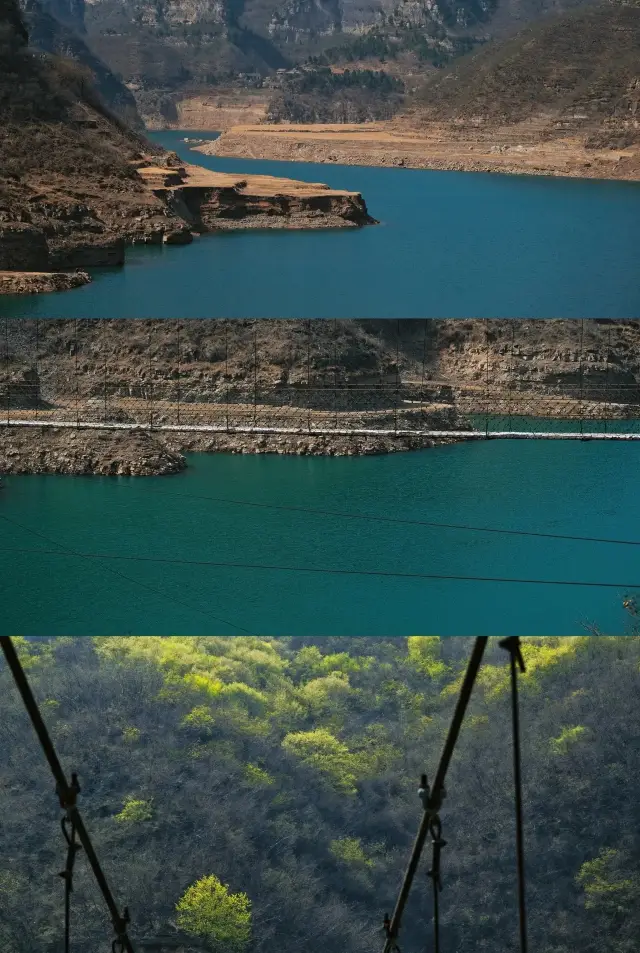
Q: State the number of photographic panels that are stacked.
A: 3